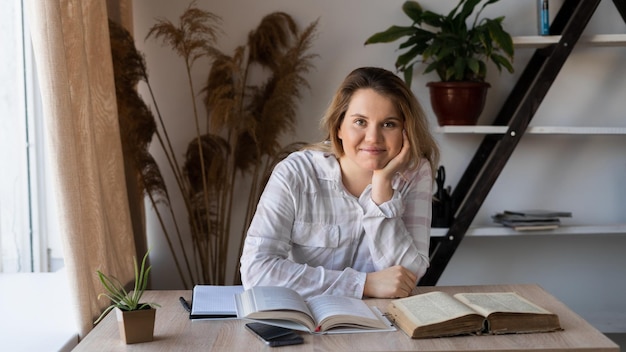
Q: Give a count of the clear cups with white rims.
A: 0